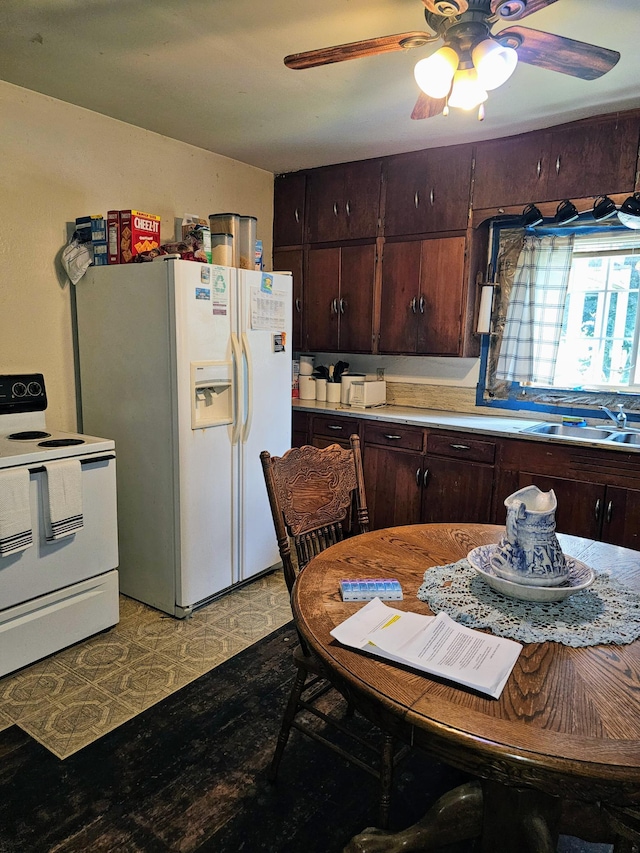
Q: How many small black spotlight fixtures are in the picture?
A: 4